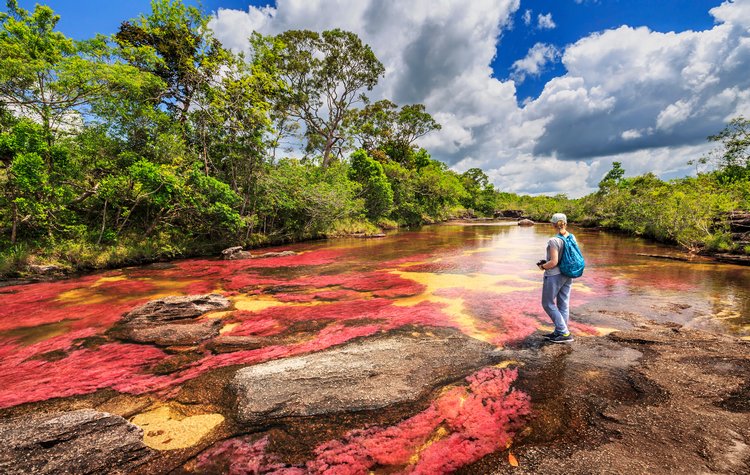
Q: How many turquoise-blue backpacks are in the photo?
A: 1